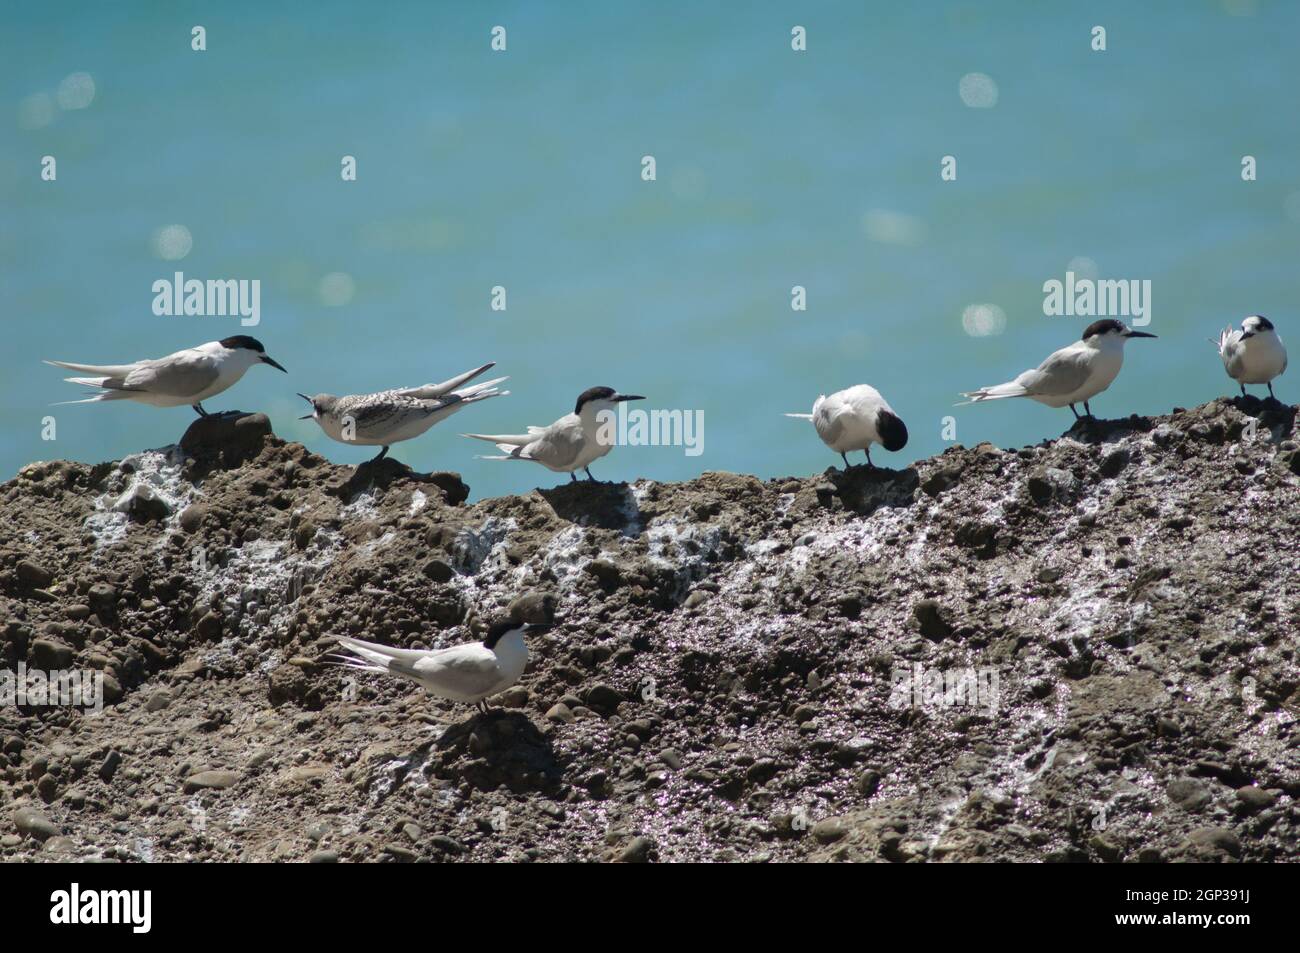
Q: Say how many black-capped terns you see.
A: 6